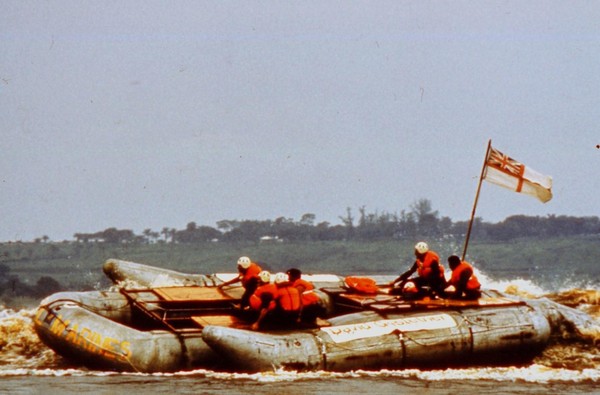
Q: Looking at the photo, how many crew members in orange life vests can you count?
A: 6